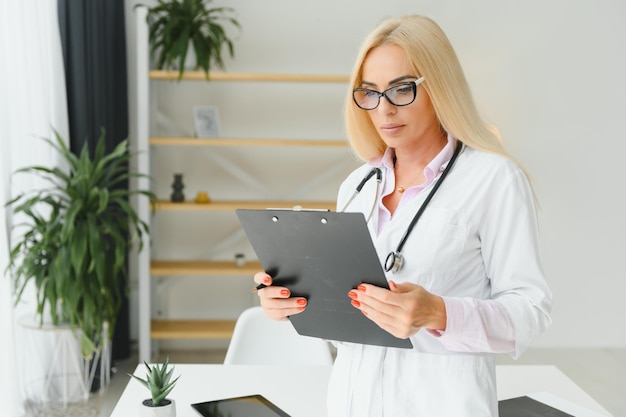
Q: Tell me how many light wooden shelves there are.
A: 5